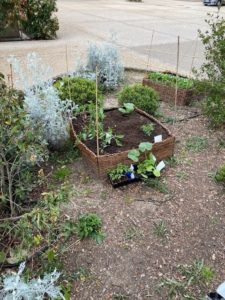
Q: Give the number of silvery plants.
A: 3